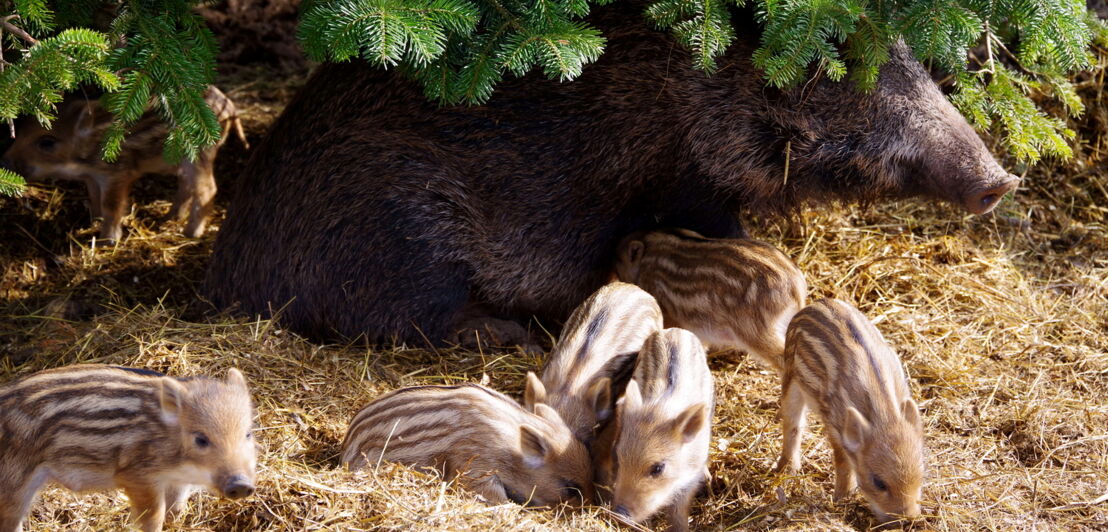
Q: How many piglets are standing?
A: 6